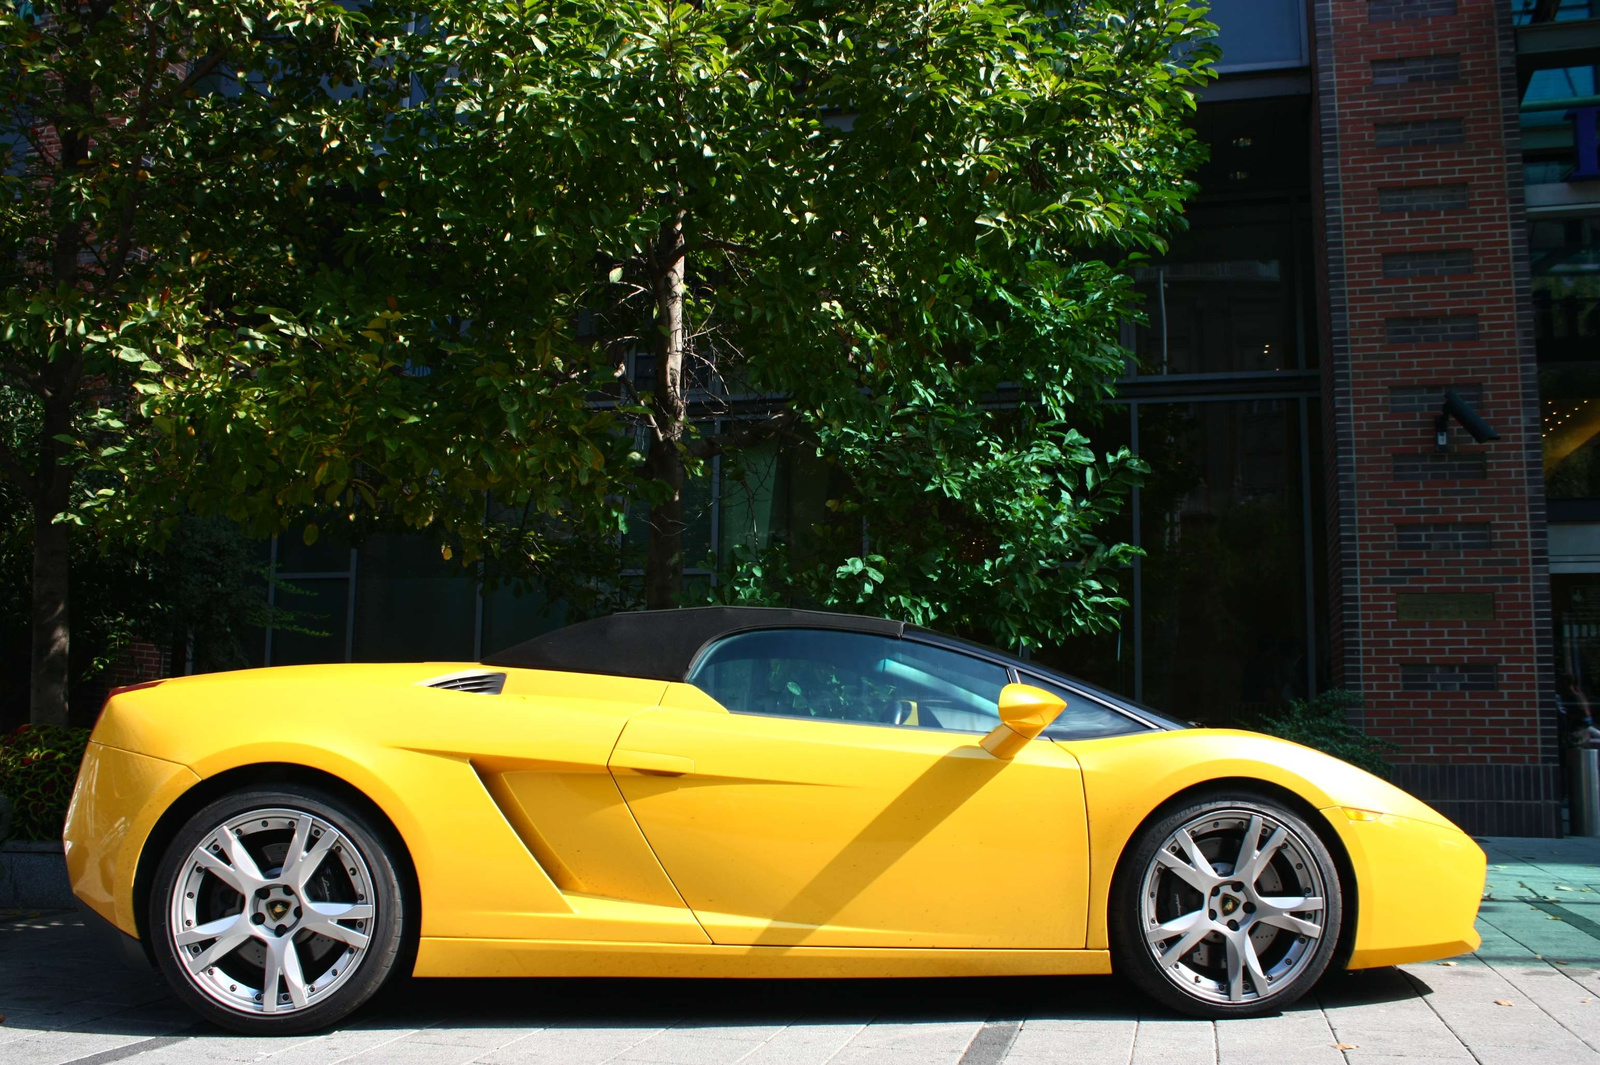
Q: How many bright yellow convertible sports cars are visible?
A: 1